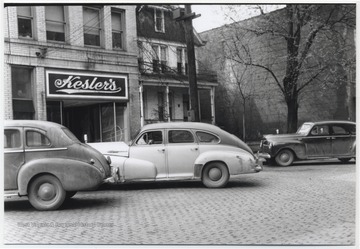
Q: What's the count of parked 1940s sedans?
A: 3